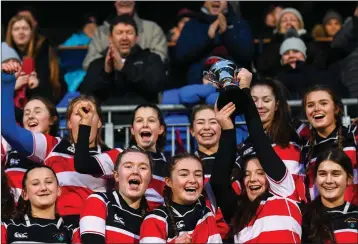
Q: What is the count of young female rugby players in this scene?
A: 11